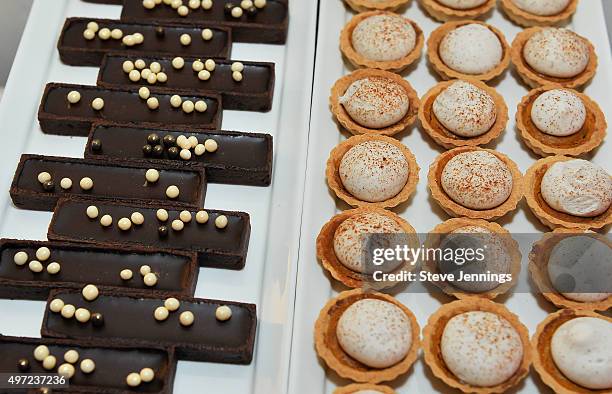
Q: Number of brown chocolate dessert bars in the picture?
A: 11